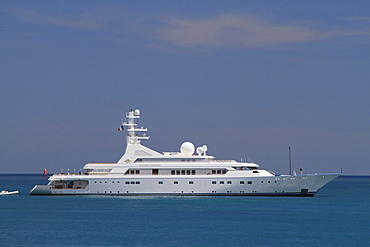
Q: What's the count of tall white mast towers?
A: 1